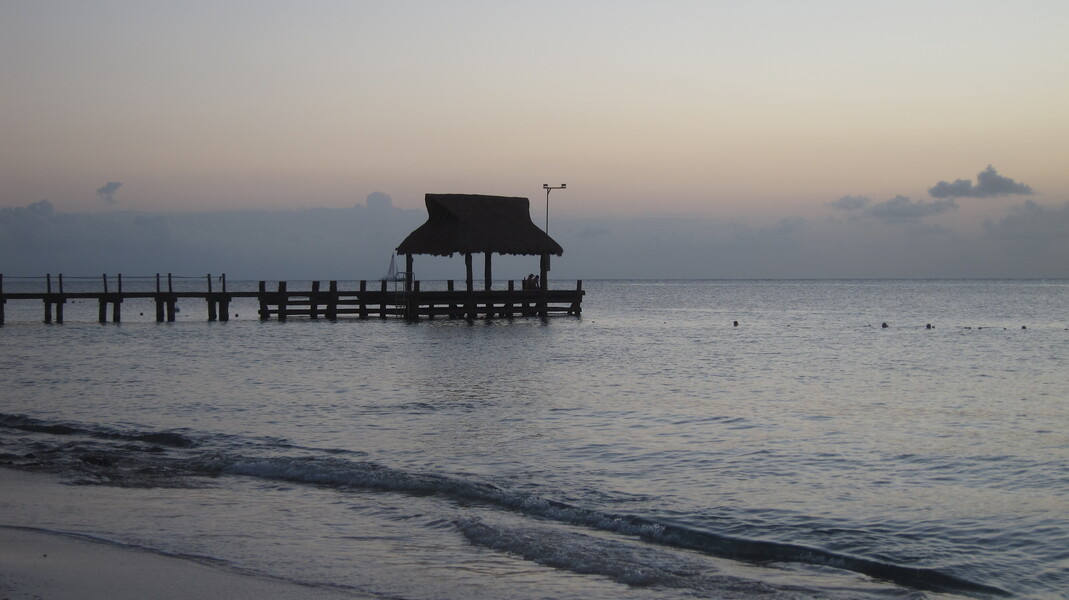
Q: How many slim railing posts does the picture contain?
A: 9